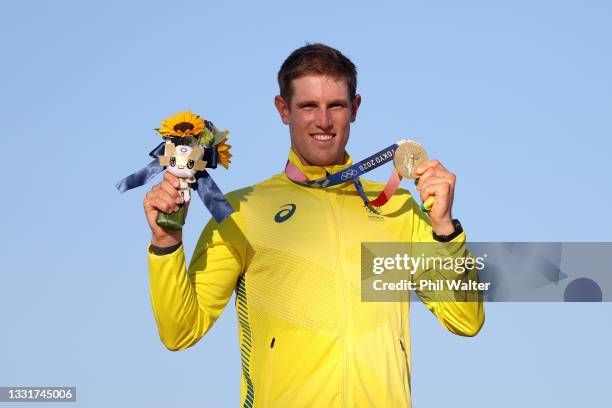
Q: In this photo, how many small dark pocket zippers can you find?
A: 2